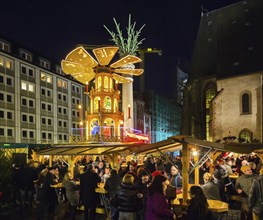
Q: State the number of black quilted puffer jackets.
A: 1